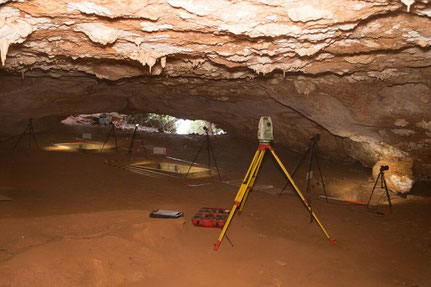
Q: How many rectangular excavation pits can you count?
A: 2